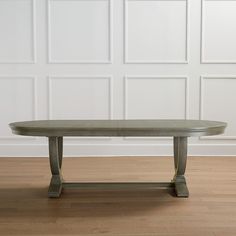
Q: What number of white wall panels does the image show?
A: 8